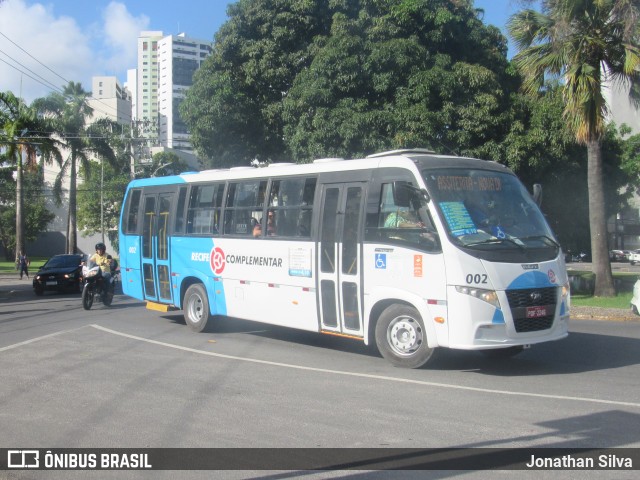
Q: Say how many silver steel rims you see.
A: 2